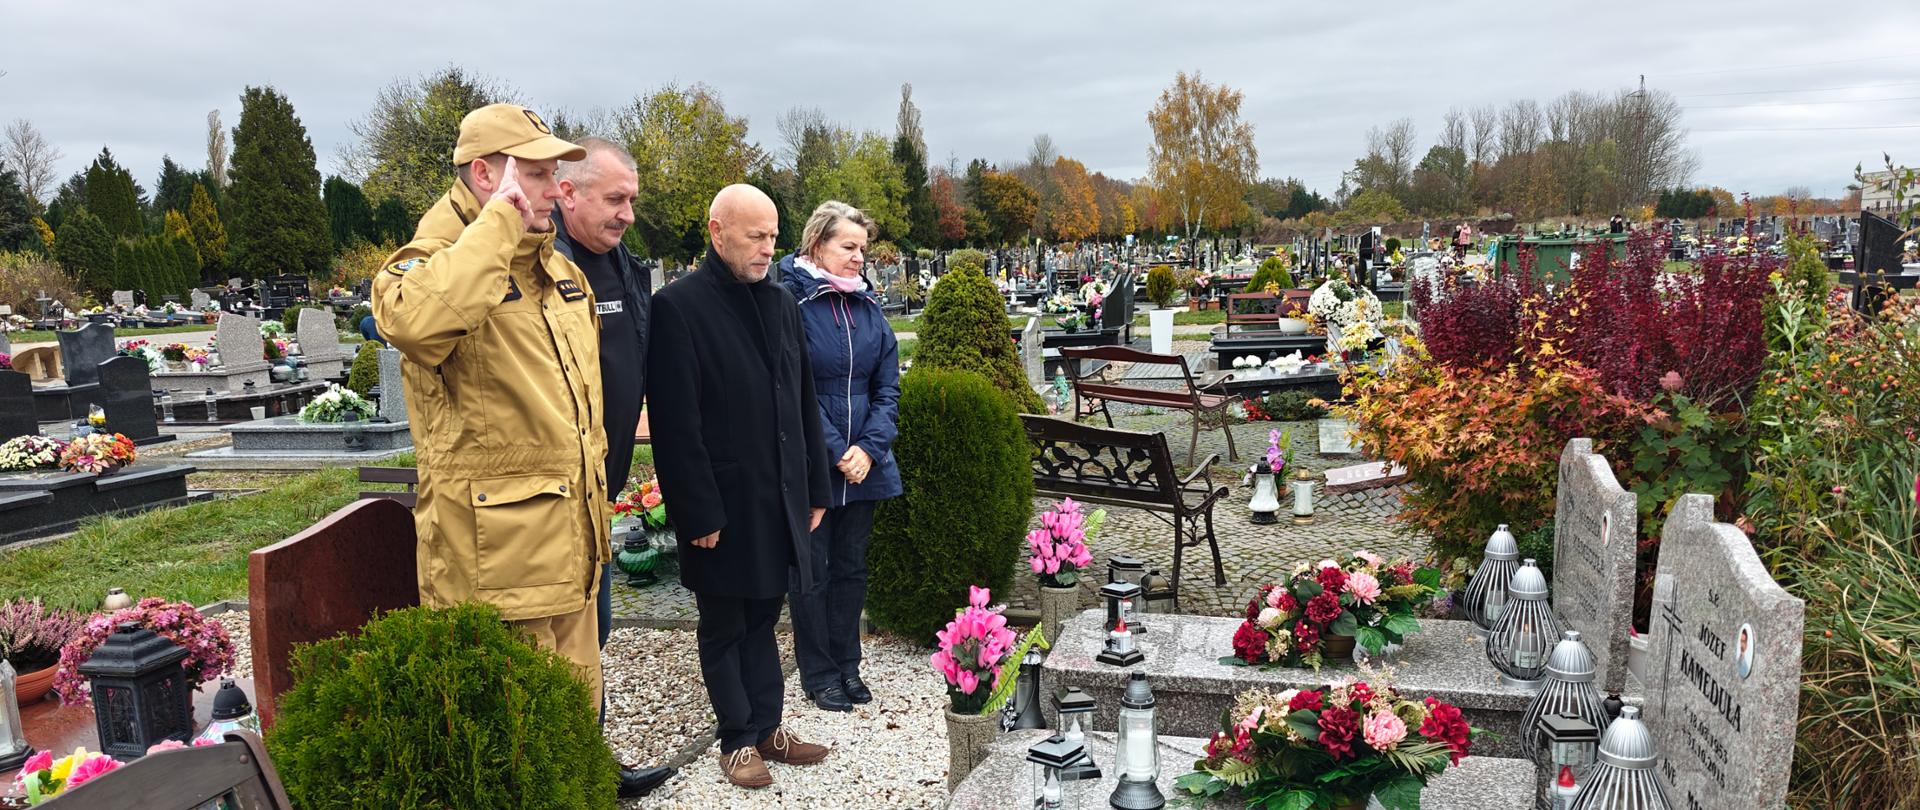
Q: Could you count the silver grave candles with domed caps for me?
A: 4